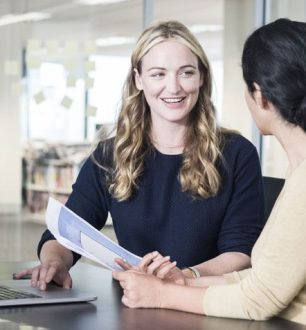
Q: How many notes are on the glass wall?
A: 14